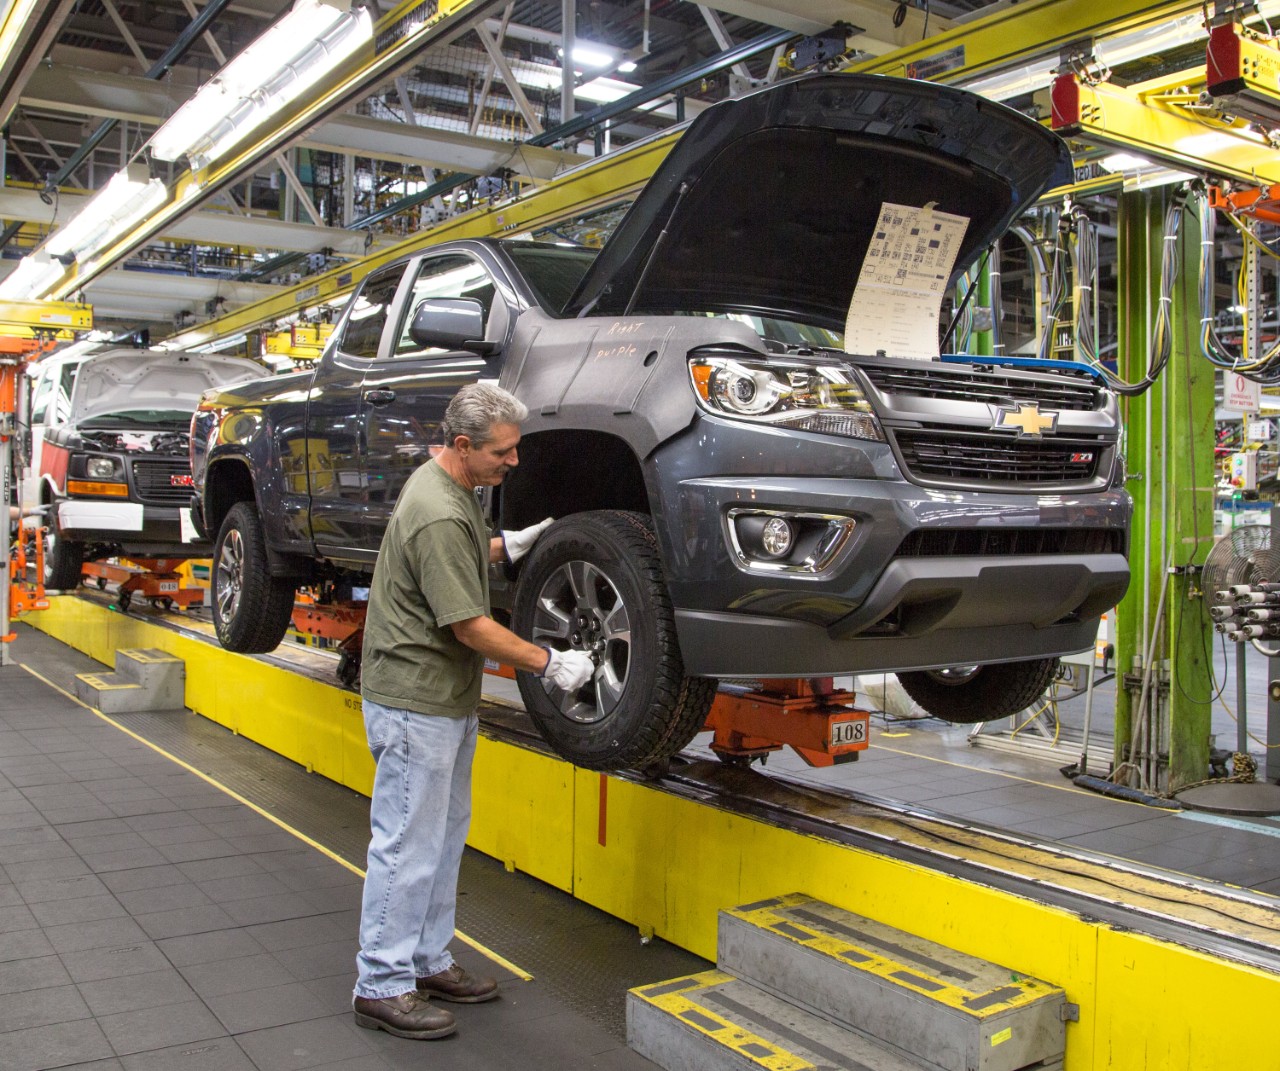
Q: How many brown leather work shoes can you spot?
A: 2